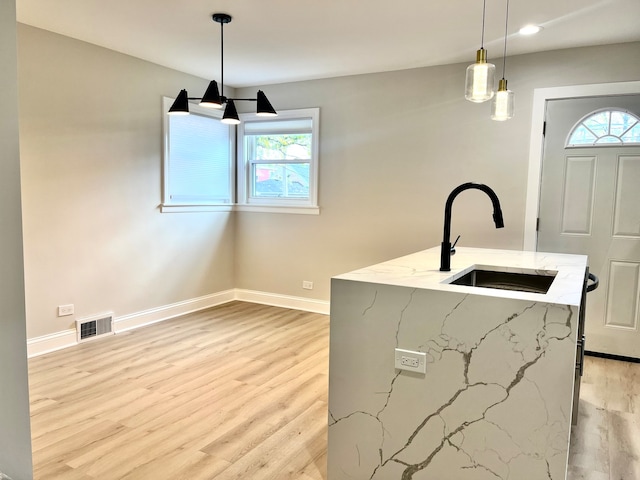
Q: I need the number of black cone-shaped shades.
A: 4